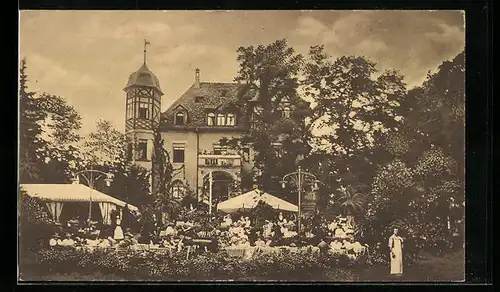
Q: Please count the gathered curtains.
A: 2